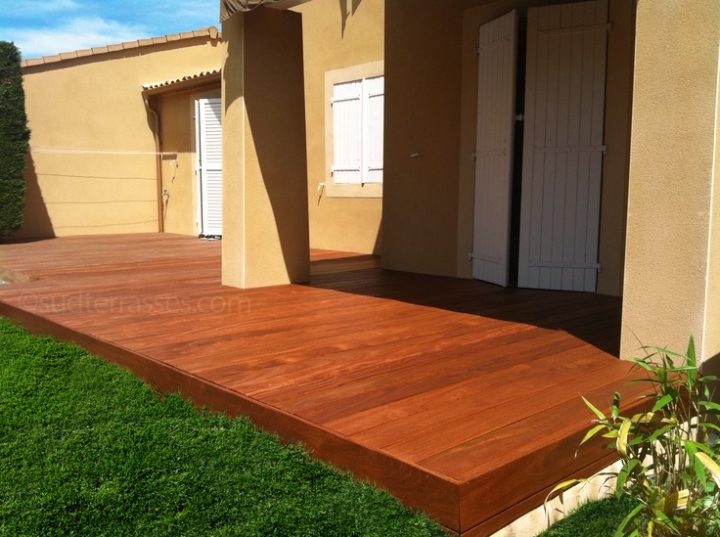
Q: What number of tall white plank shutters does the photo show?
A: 2